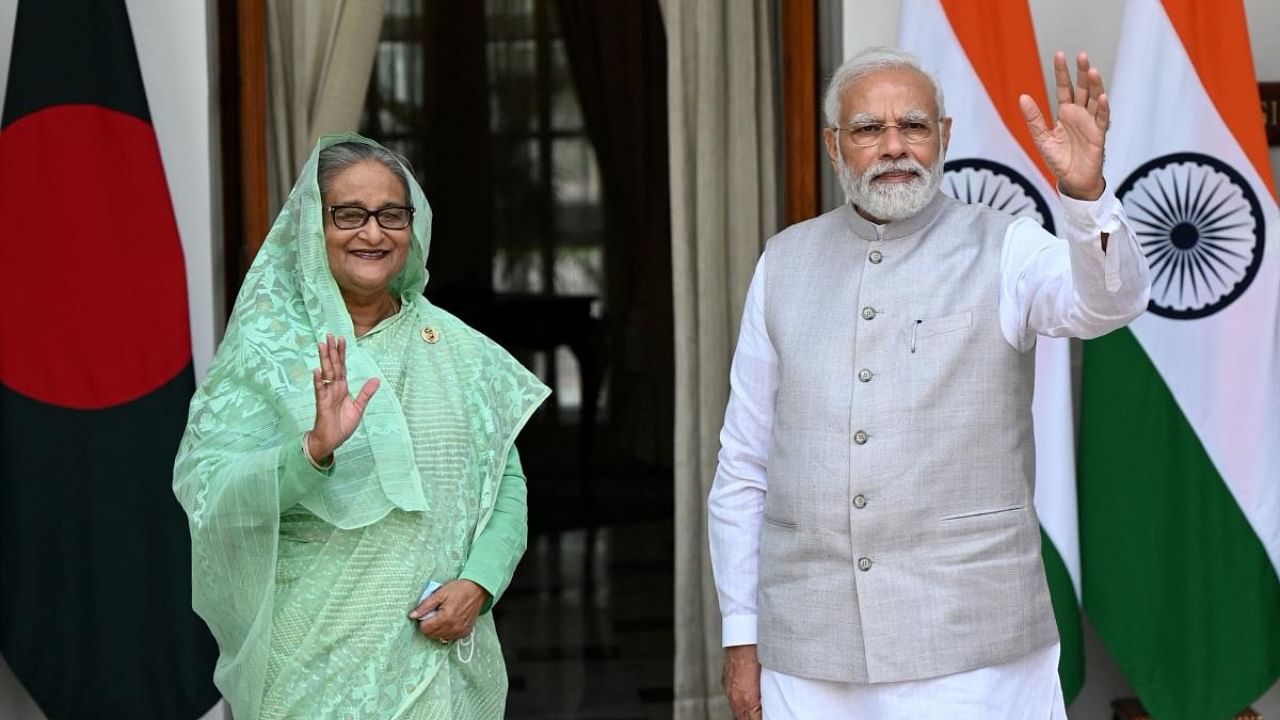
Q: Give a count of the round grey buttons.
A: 6